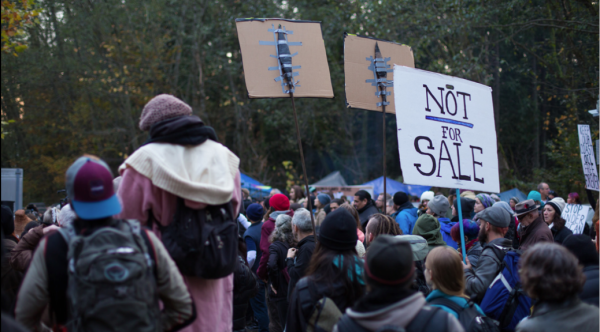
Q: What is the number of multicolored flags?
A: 0